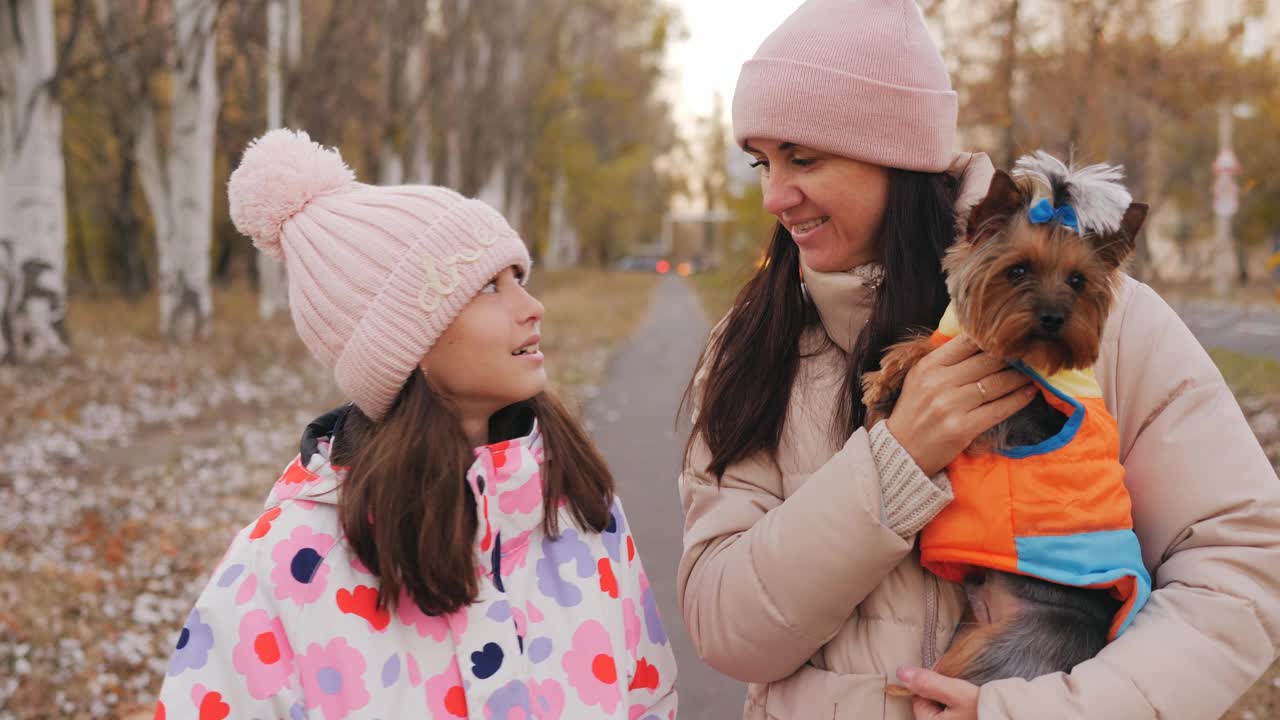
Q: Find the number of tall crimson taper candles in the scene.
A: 0